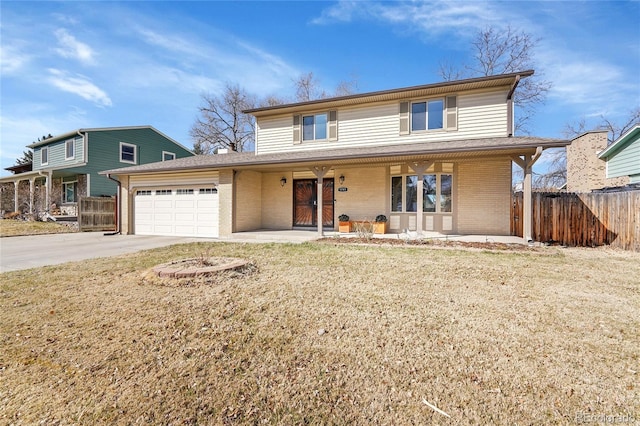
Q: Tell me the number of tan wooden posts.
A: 3